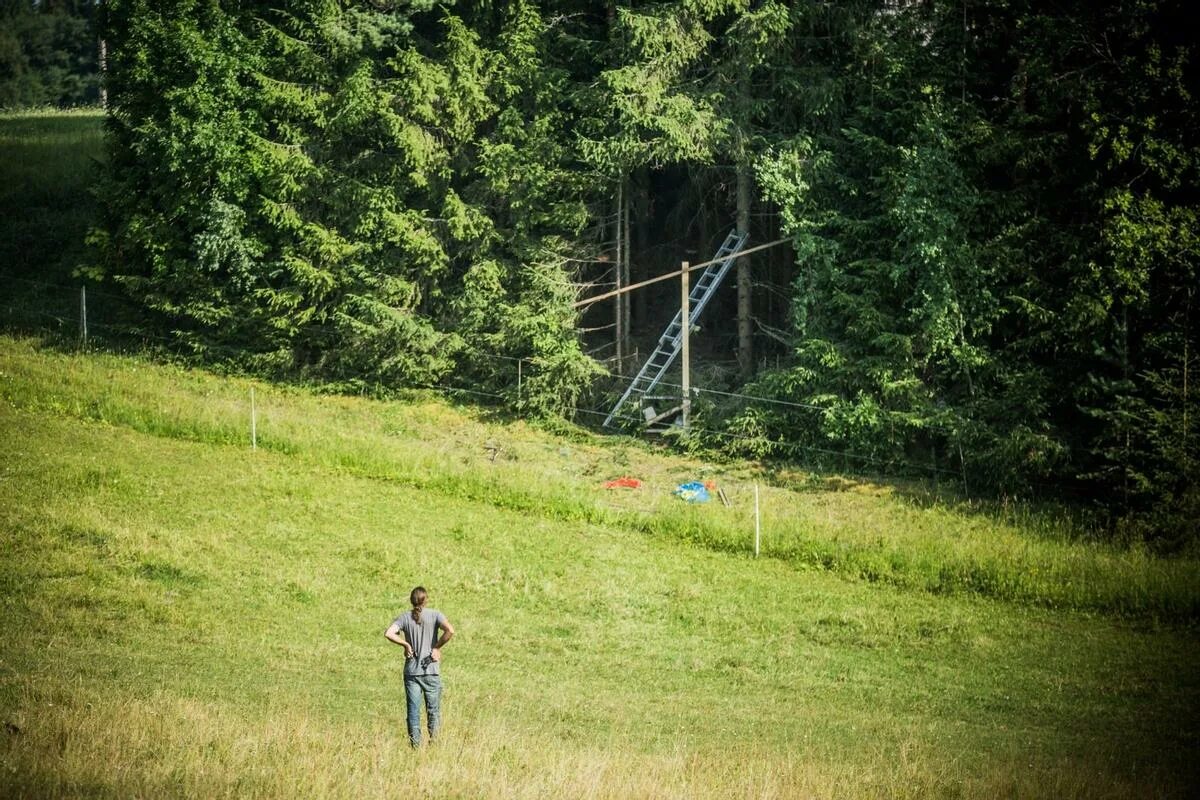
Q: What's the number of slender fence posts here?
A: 4